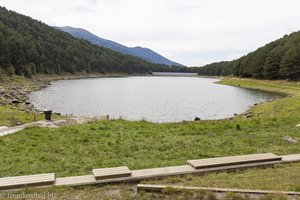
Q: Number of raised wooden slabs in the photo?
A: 3